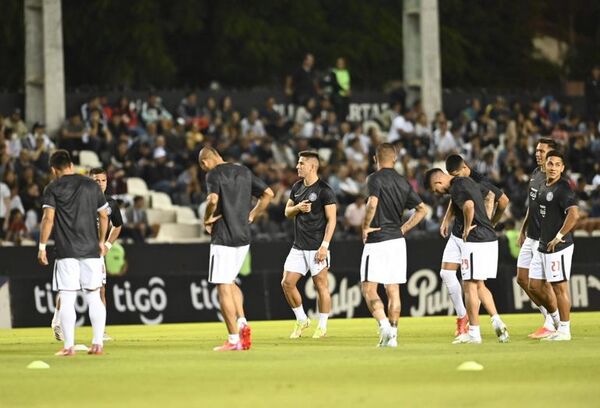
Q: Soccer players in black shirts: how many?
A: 9